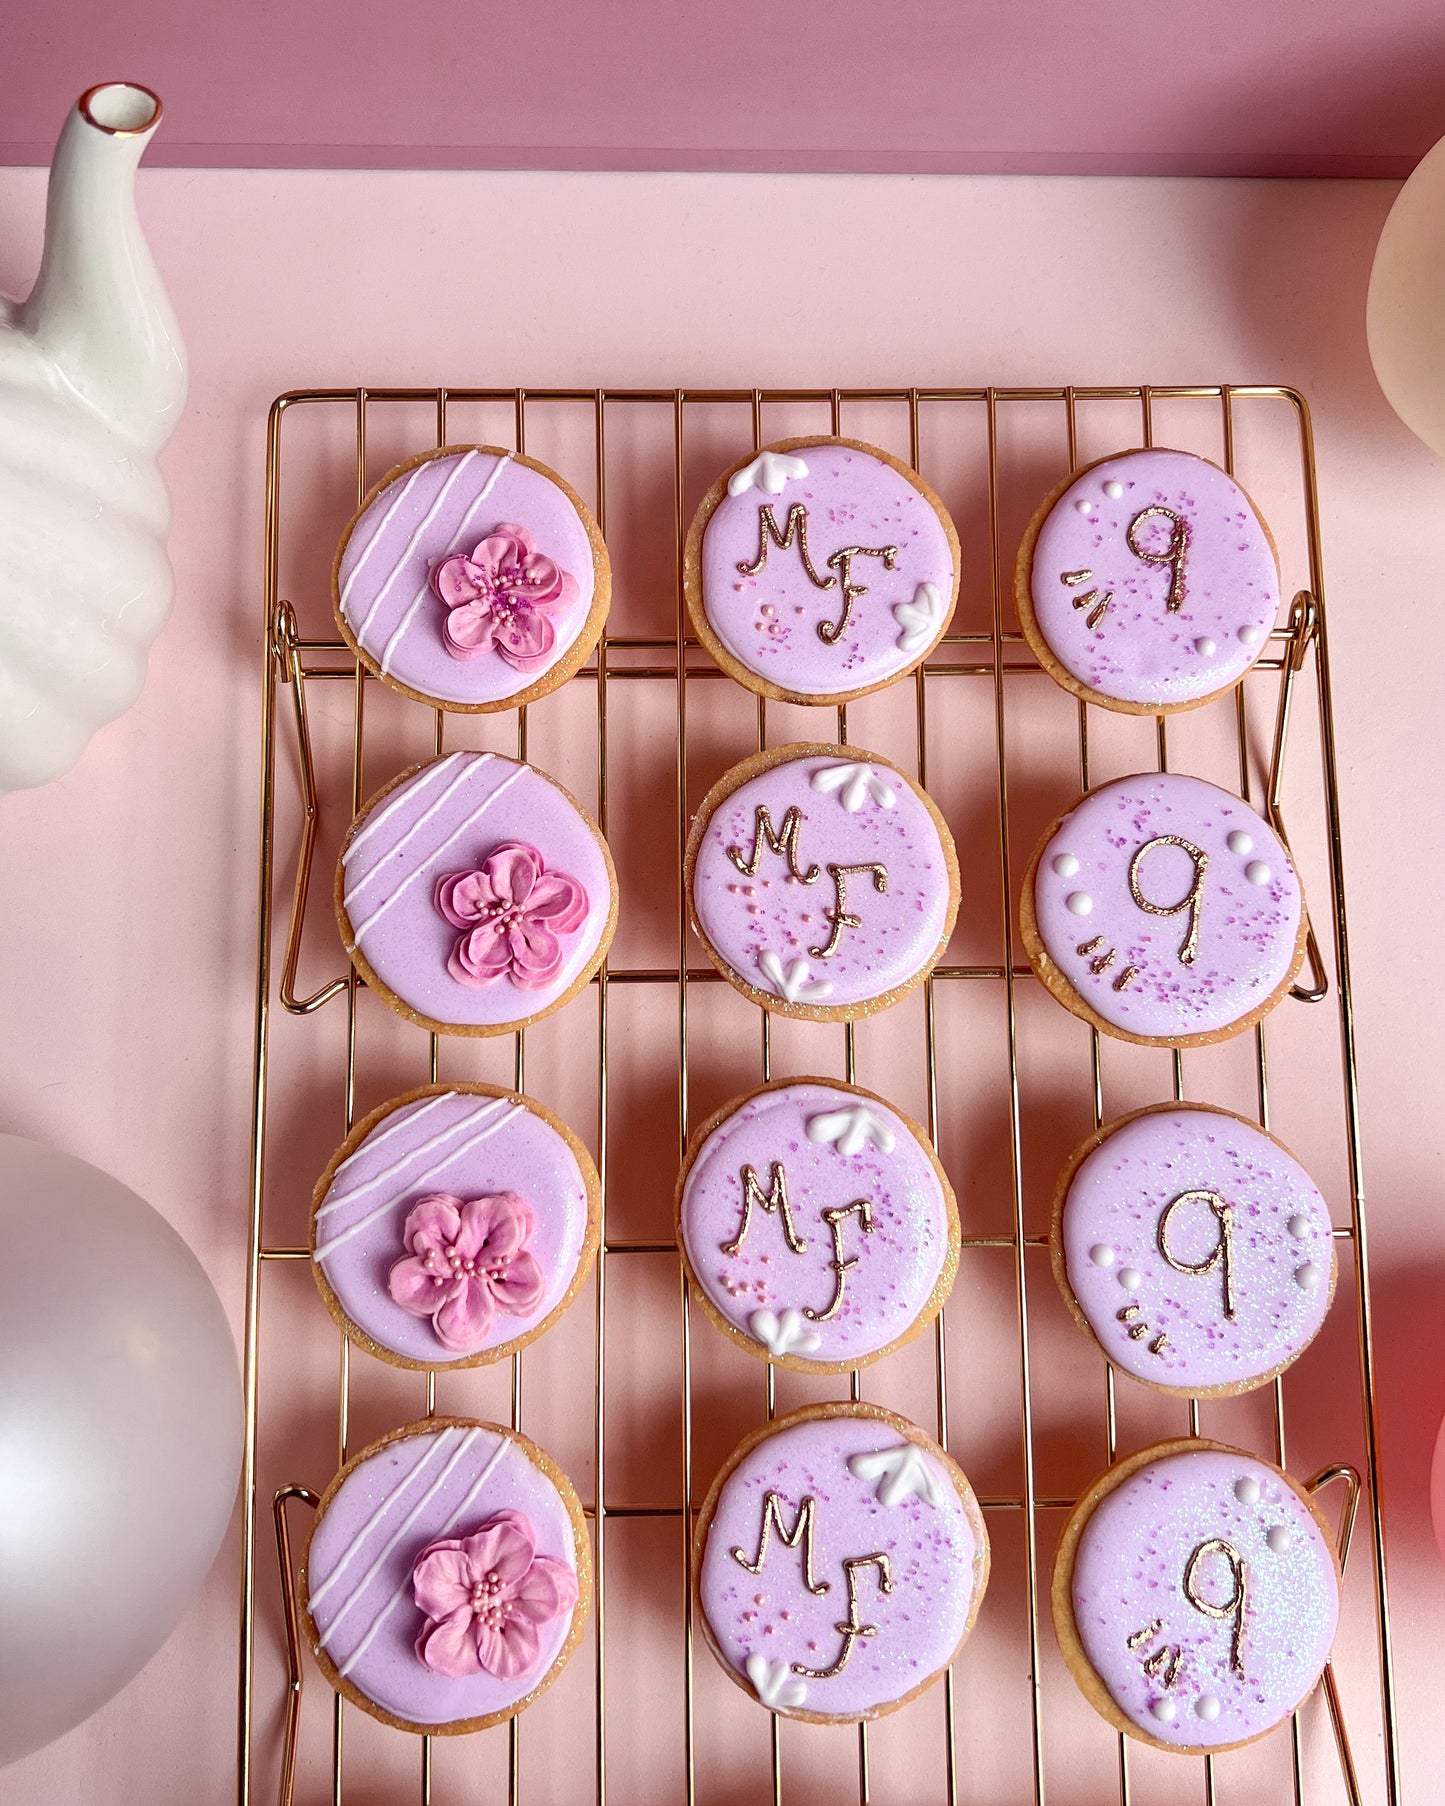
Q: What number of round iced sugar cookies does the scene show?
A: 12